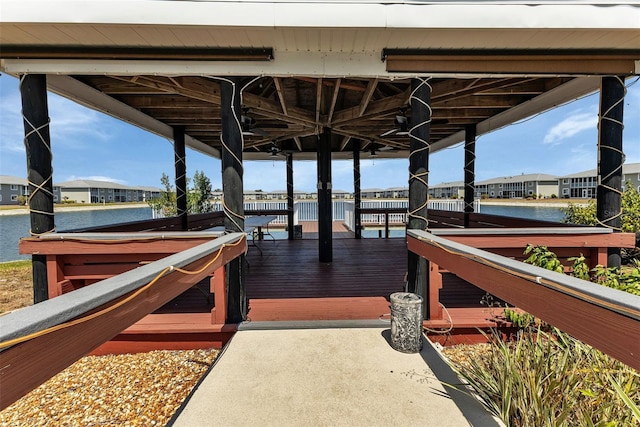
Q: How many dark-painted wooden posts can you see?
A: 9